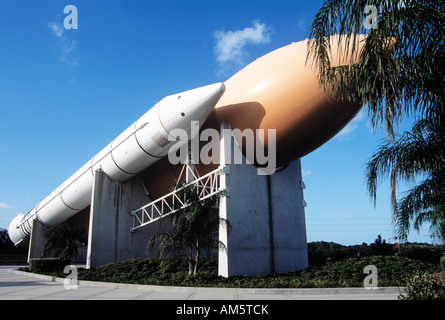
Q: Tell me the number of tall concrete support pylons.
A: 3